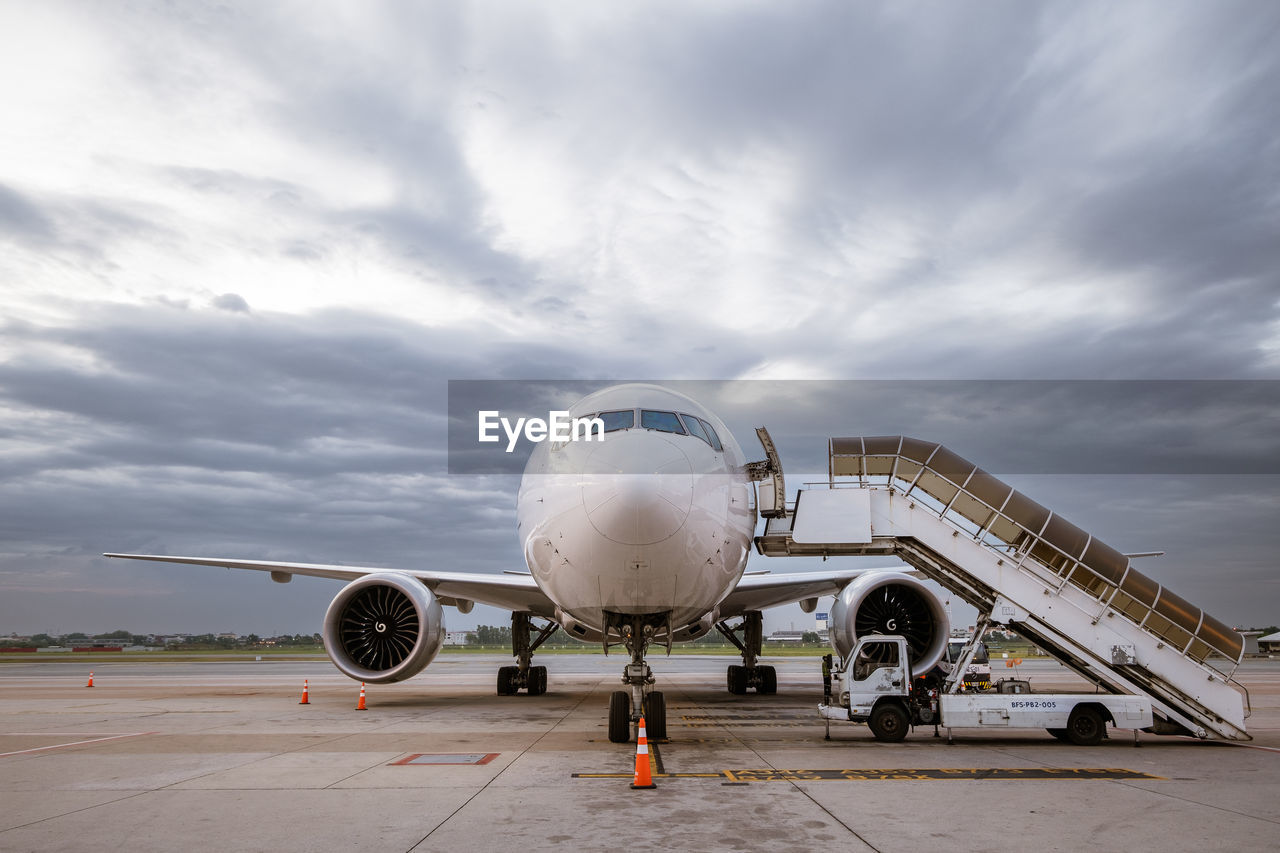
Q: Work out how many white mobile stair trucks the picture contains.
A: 1